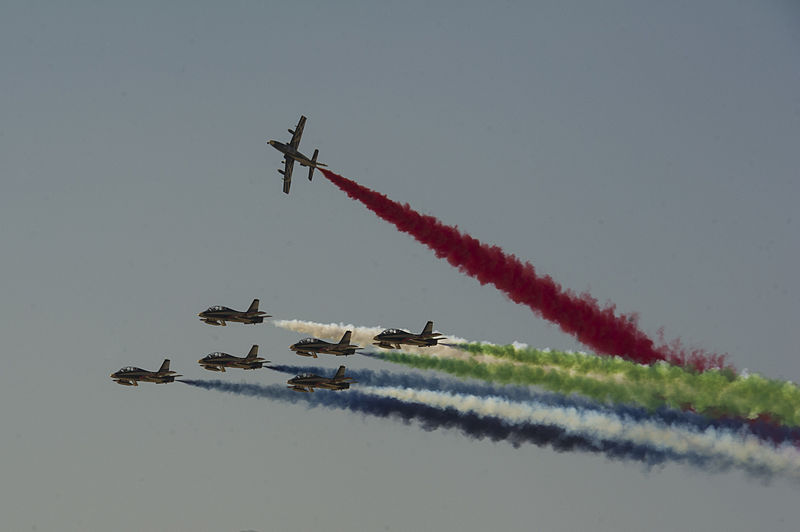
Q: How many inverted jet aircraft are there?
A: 1